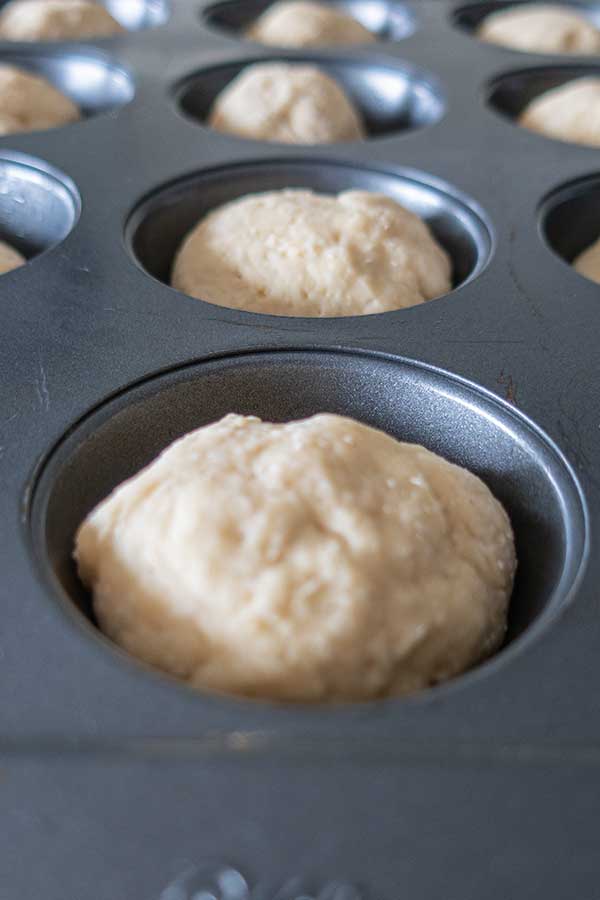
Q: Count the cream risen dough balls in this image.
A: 10